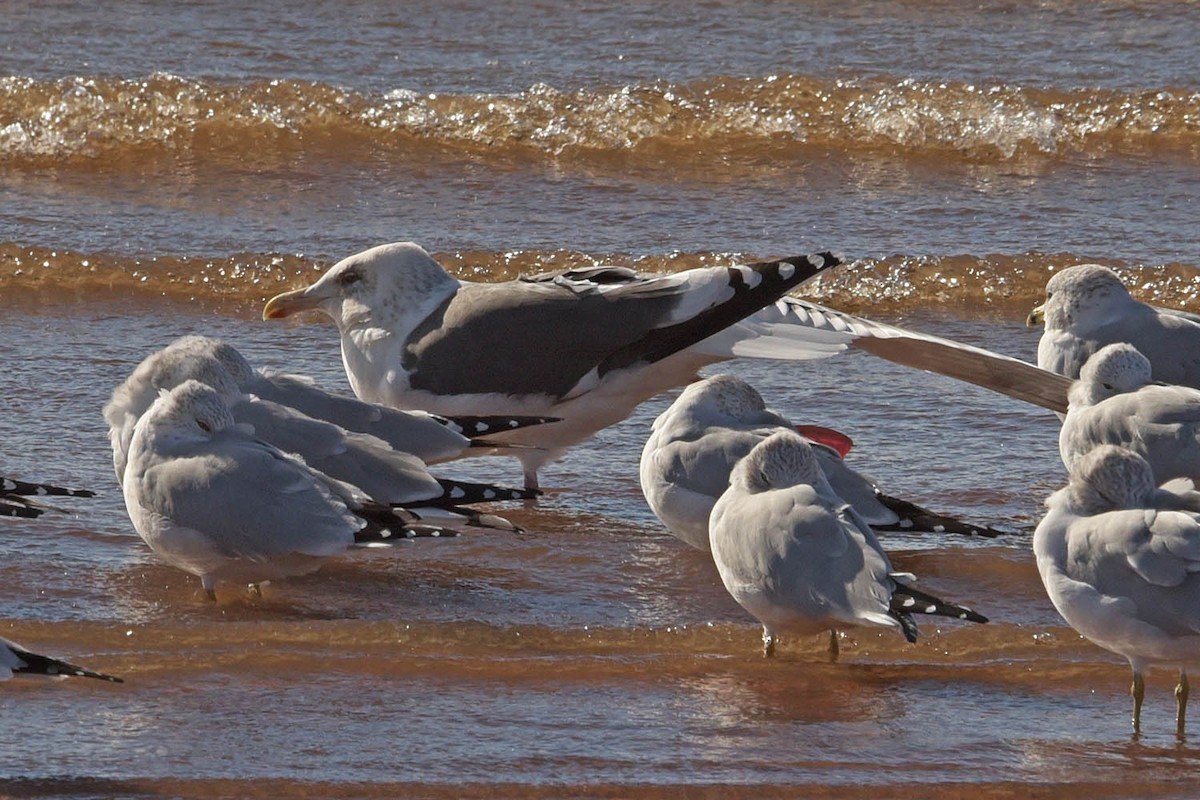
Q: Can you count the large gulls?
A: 1